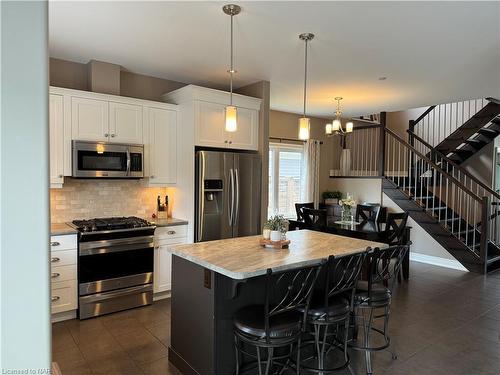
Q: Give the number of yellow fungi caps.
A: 0